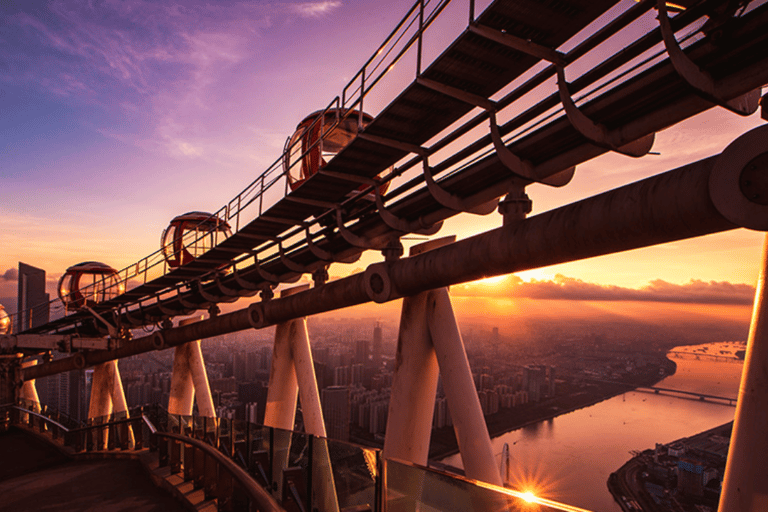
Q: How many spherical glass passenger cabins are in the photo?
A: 4